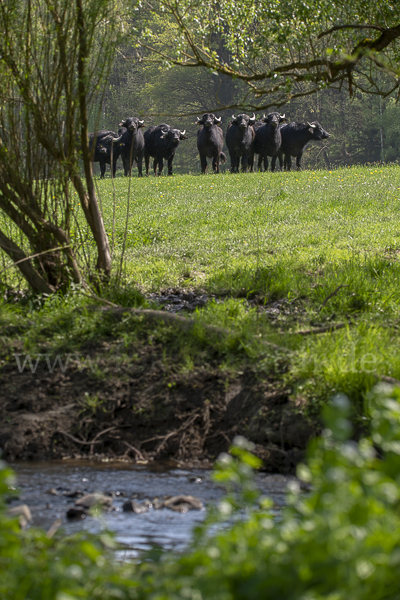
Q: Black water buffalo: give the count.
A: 7